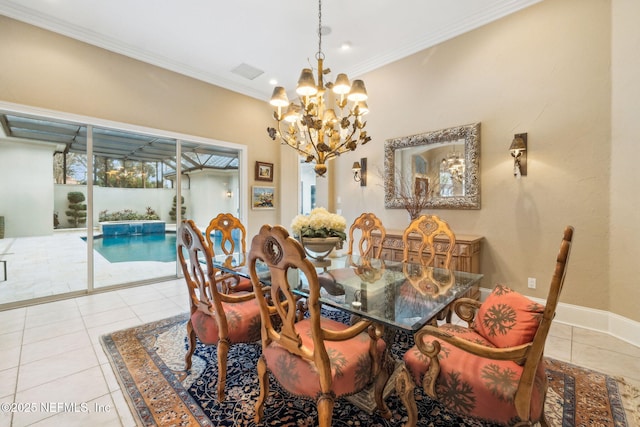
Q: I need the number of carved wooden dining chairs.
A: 6